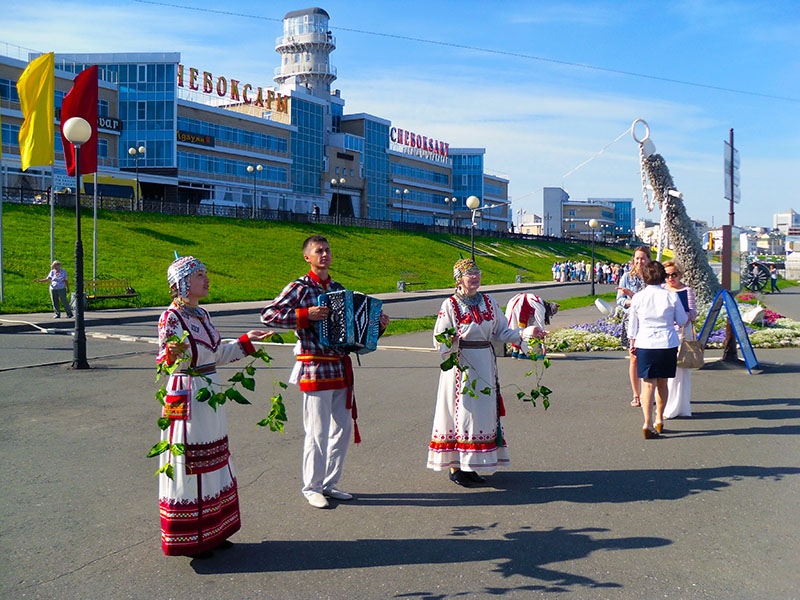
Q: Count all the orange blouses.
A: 0